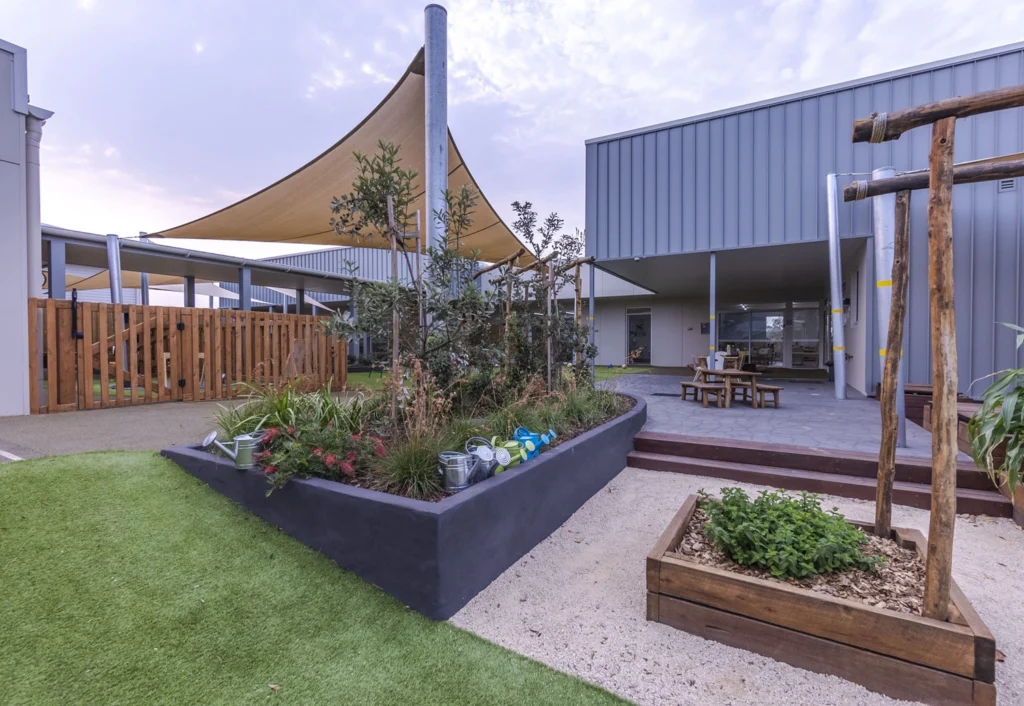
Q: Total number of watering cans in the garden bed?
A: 7